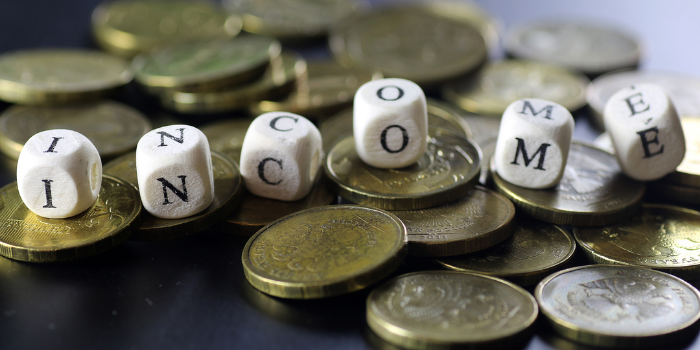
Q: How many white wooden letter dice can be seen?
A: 6